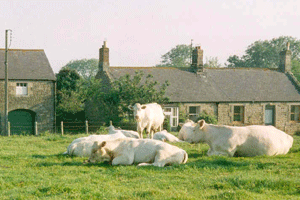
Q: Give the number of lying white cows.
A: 5